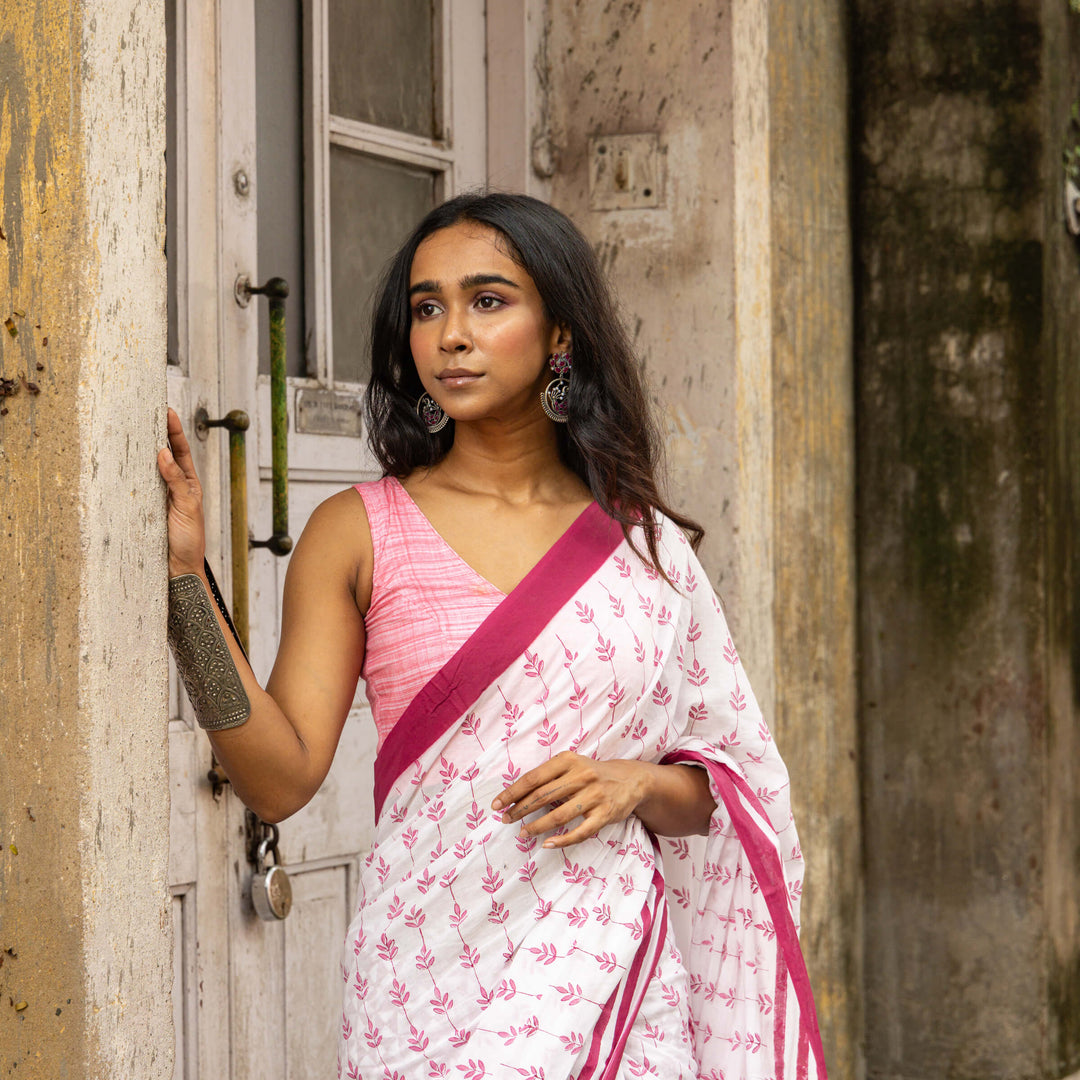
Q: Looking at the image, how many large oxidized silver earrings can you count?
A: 2